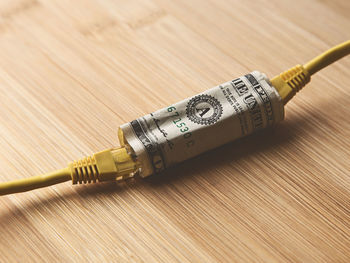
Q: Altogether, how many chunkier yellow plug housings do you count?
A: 2